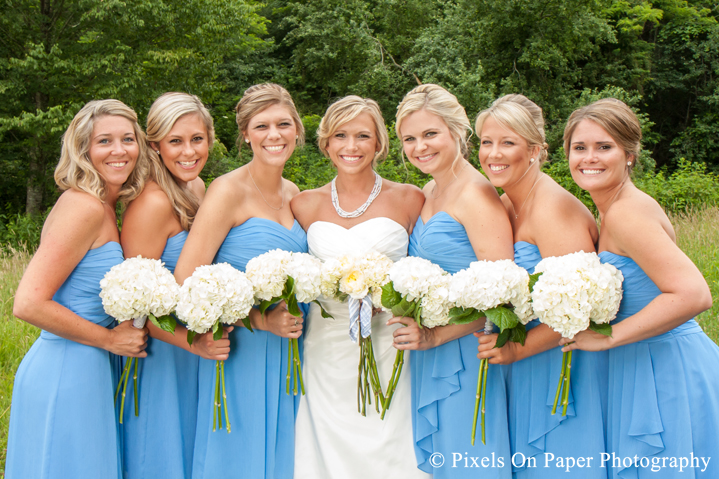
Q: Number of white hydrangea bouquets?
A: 6